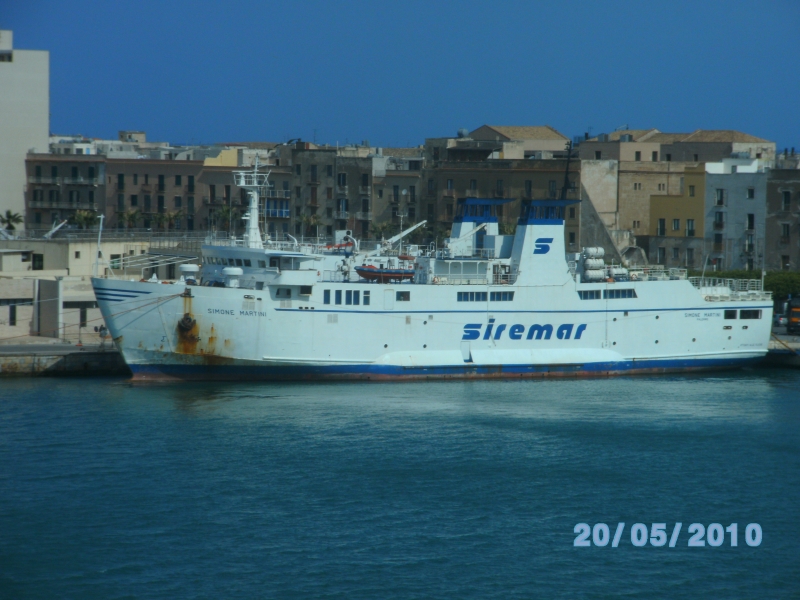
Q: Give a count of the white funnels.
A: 2